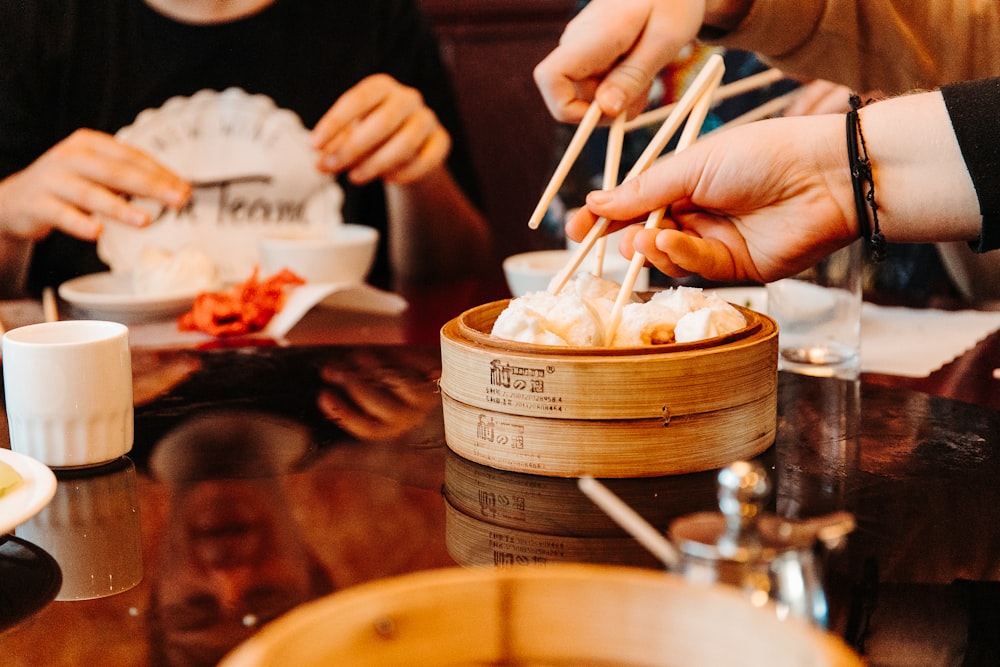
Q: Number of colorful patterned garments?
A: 1